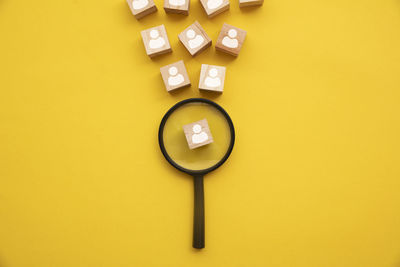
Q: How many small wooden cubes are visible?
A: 10